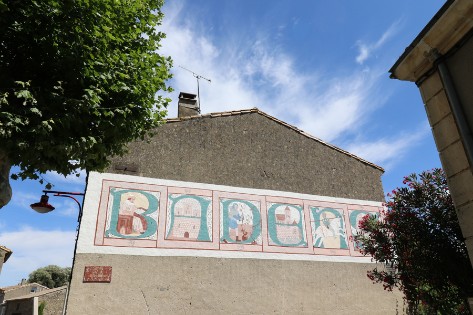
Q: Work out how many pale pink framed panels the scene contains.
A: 6